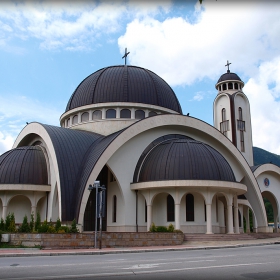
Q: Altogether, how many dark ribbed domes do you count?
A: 4